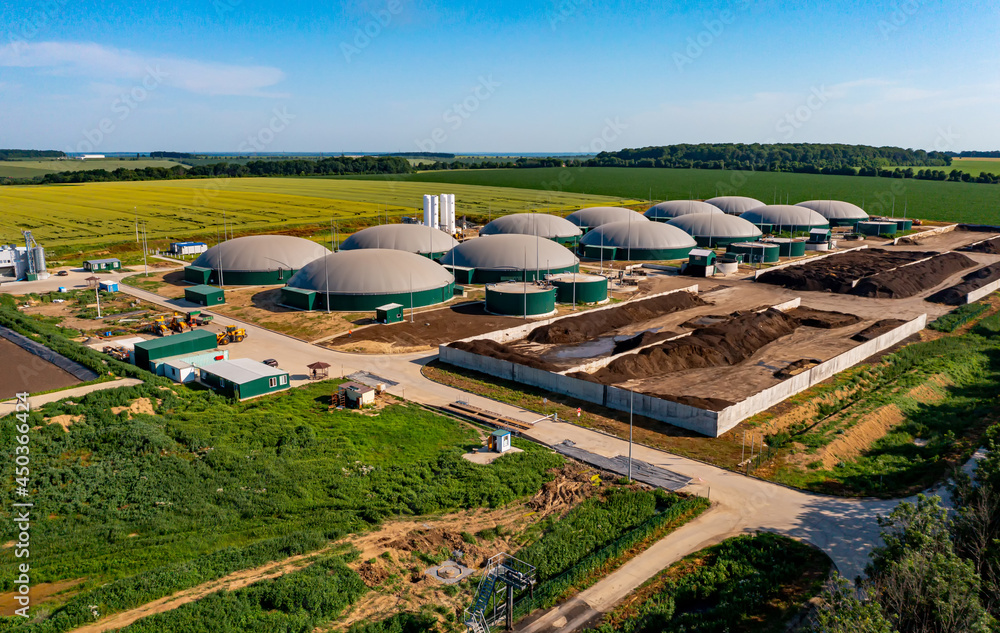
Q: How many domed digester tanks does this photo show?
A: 12